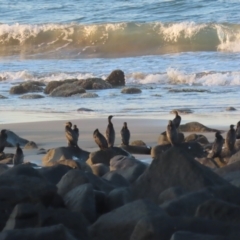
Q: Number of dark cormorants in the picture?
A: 12